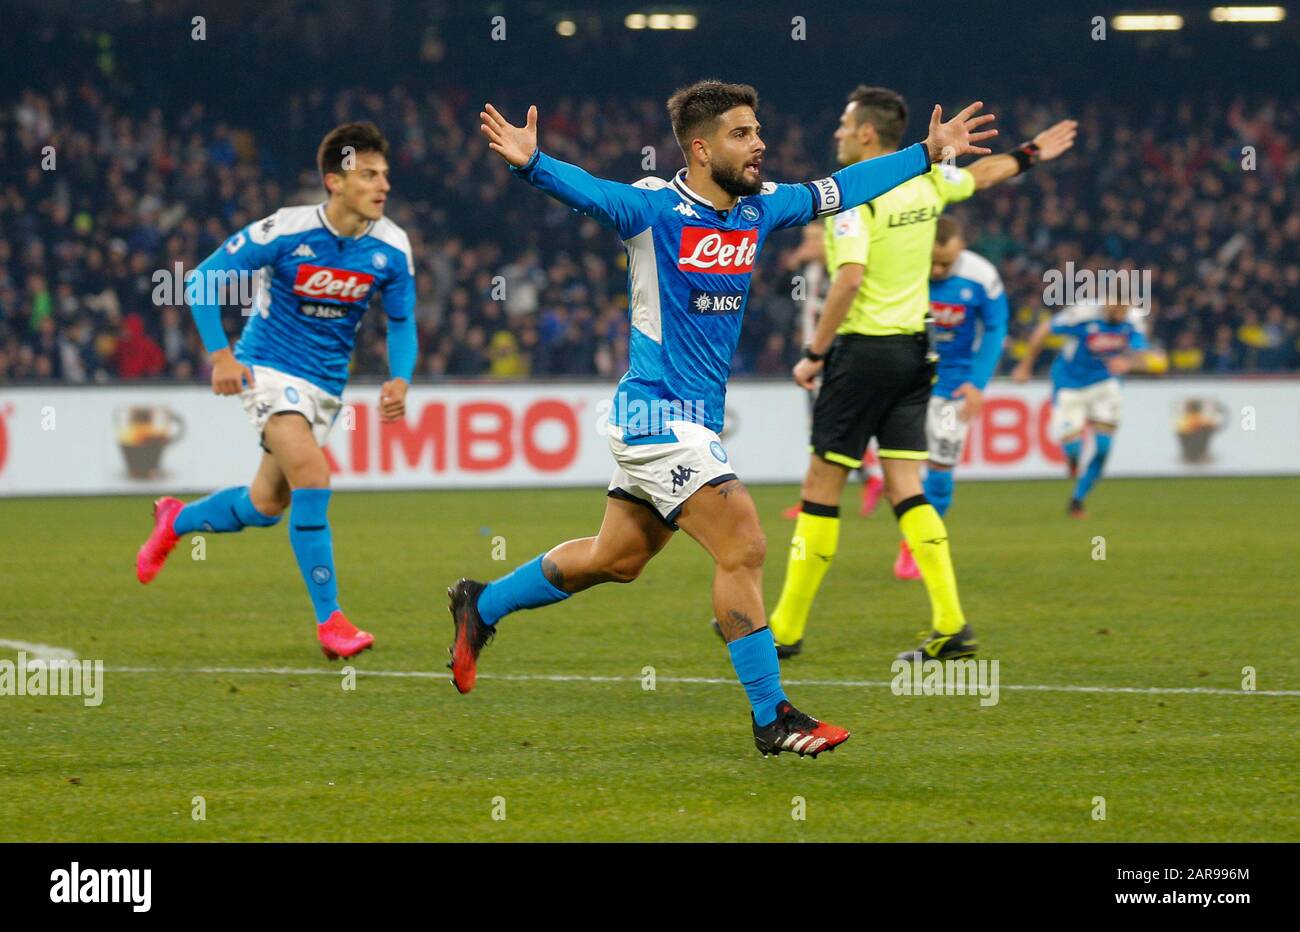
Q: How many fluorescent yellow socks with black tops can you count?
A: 2